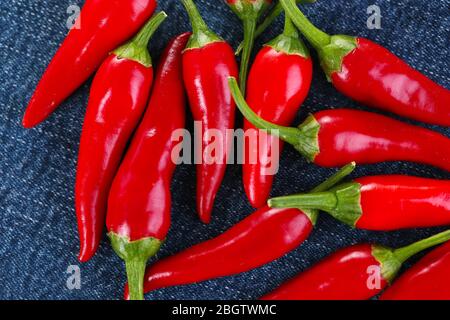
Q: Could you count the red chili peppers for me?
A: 12